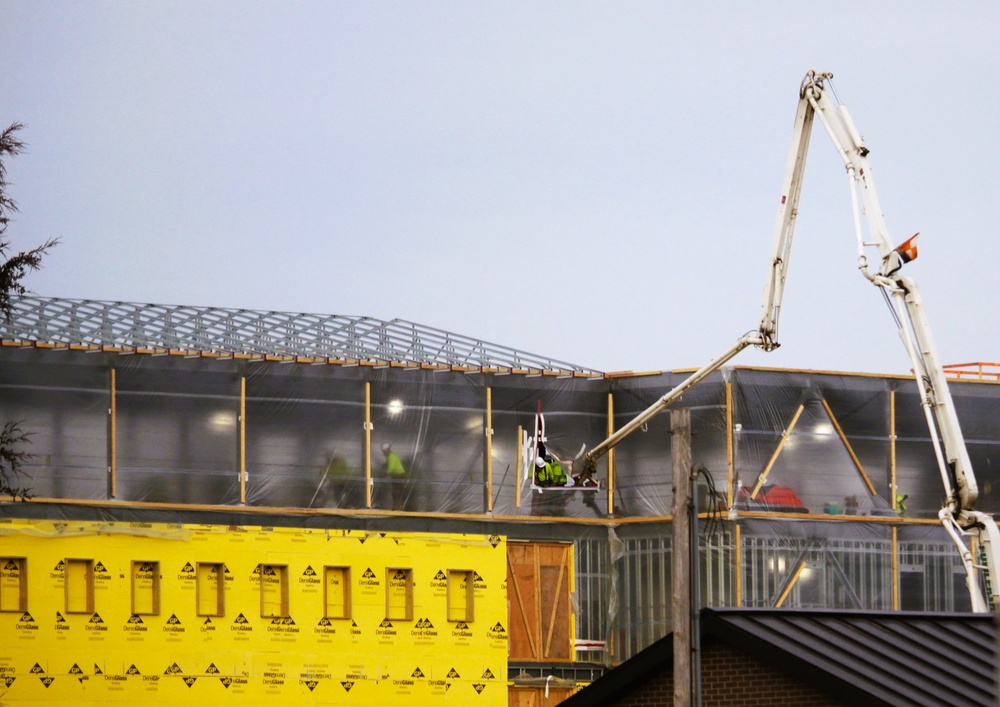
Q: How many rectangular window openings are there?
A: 8